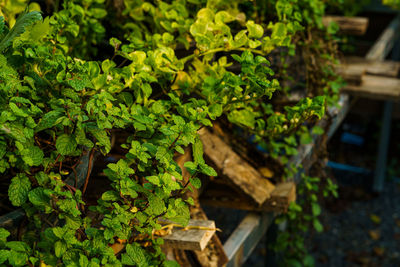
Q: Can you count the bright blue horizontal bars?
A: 2